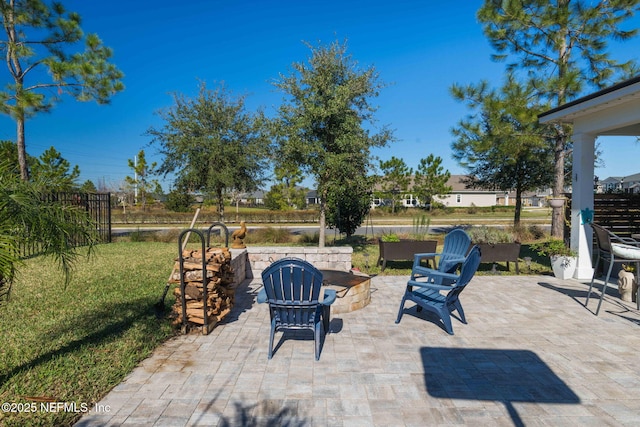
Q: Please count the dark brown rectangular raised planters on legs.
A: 2